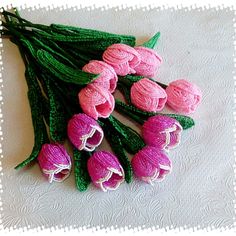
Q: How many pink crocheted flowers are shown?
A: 6